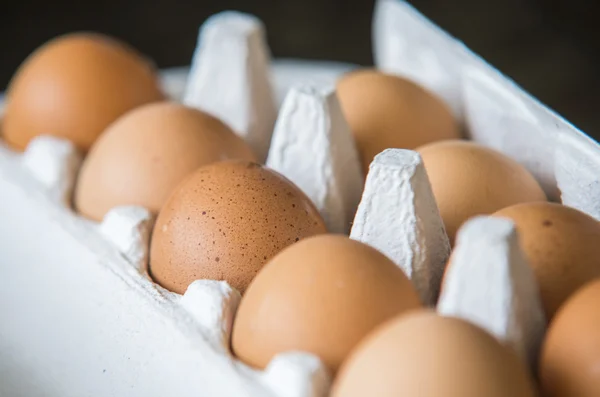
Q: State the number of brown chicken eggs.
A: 9